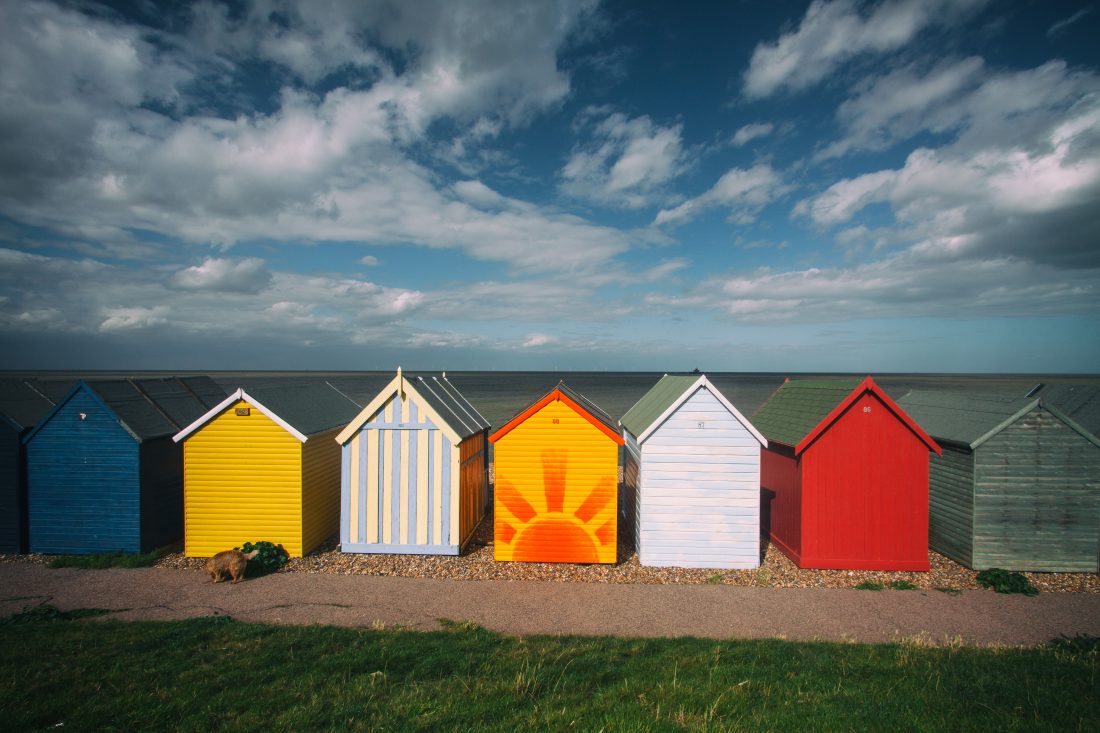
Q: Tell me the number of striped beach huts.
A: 1